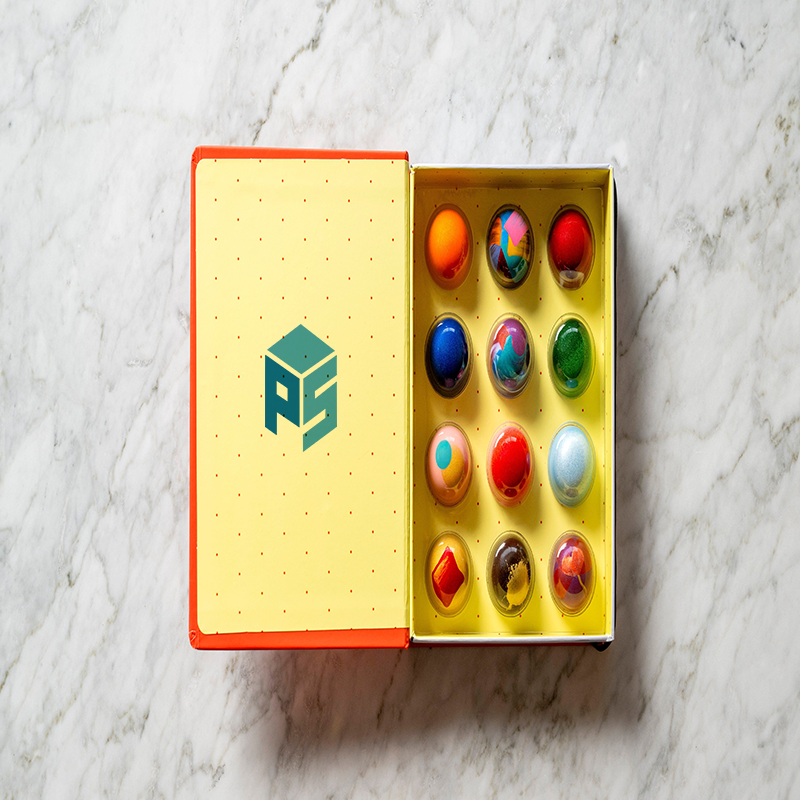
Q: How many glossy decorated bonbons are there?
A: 12